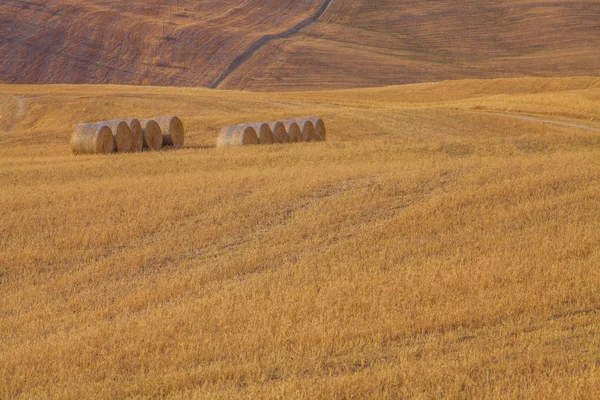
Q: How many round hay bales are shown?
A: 11